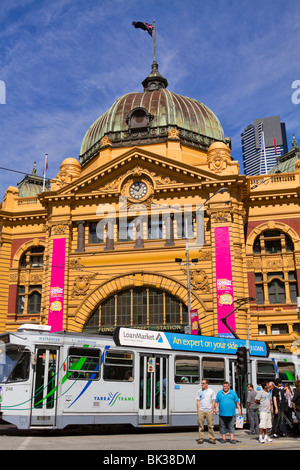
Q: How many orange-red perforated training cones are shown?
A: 0